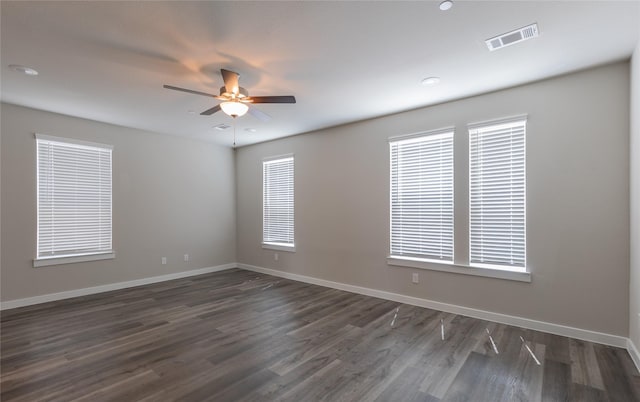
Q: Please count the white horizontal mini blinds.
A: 4